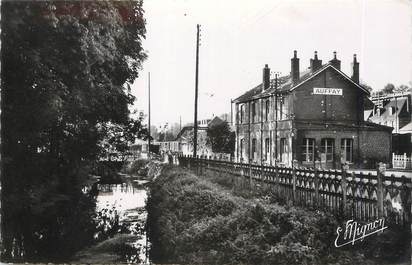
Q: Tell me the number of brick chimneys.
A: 5